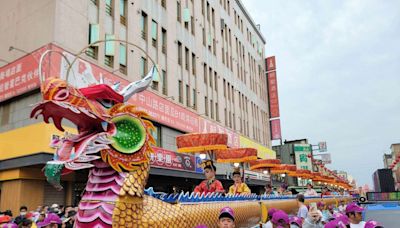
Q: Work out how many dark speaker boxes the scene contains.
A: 1